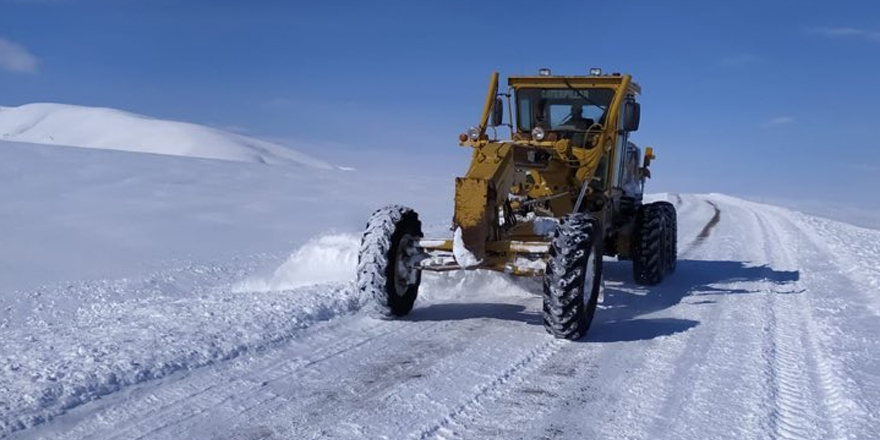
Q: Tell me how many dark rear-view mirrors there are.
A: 2